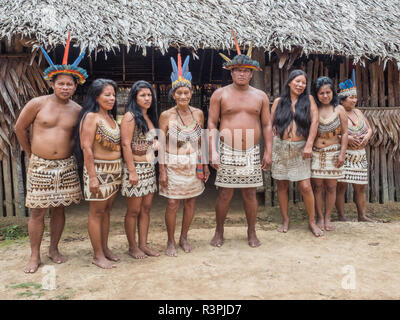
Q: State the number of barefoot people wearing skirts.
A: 8